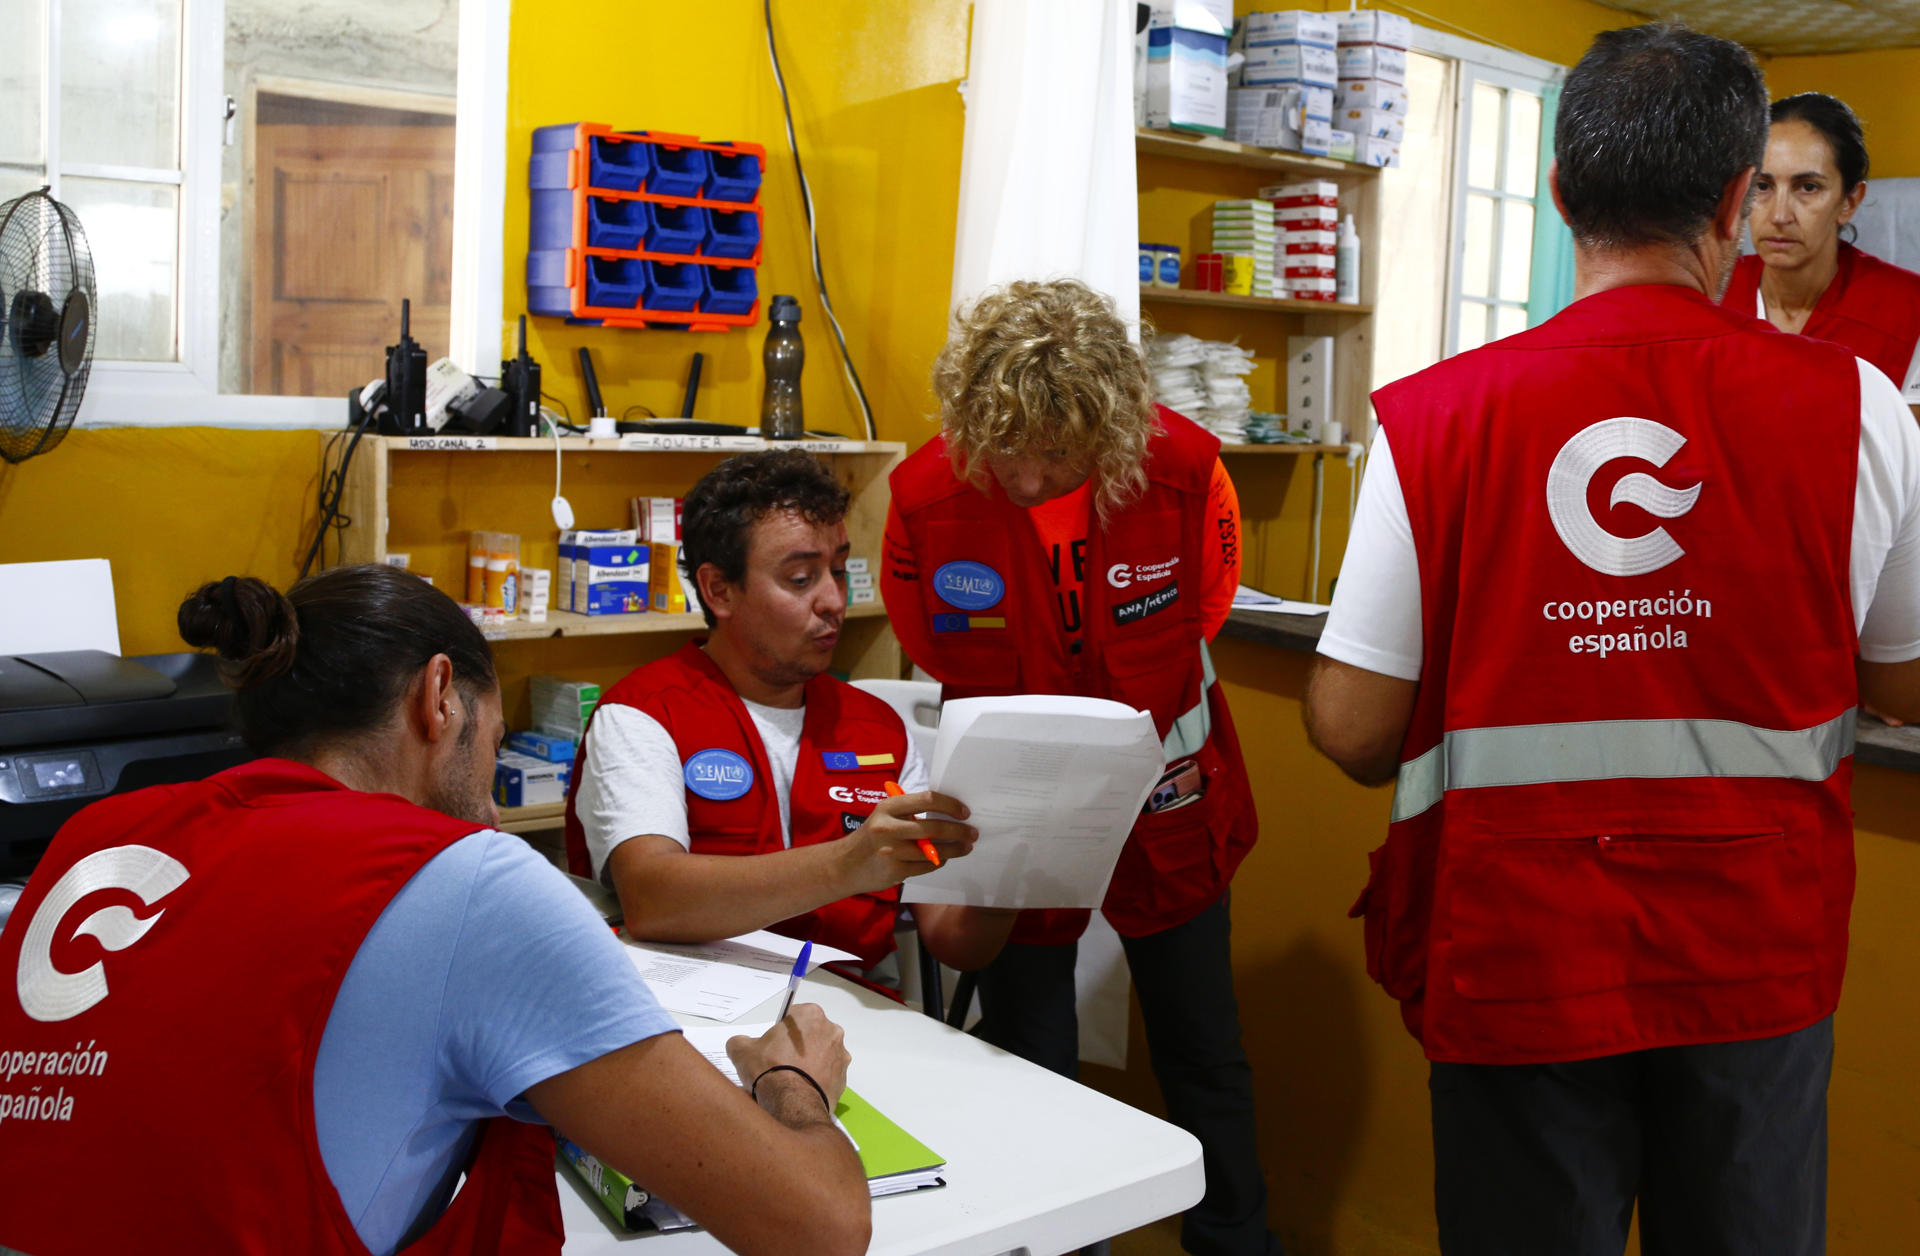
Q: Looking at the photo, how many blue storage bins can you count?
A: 9